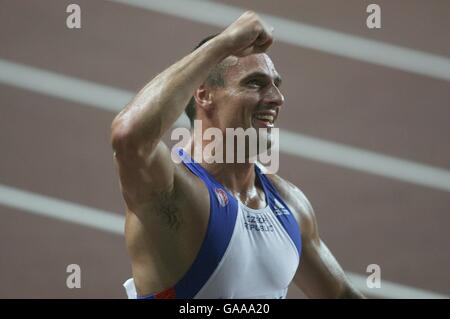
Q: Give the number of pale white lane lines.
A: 3